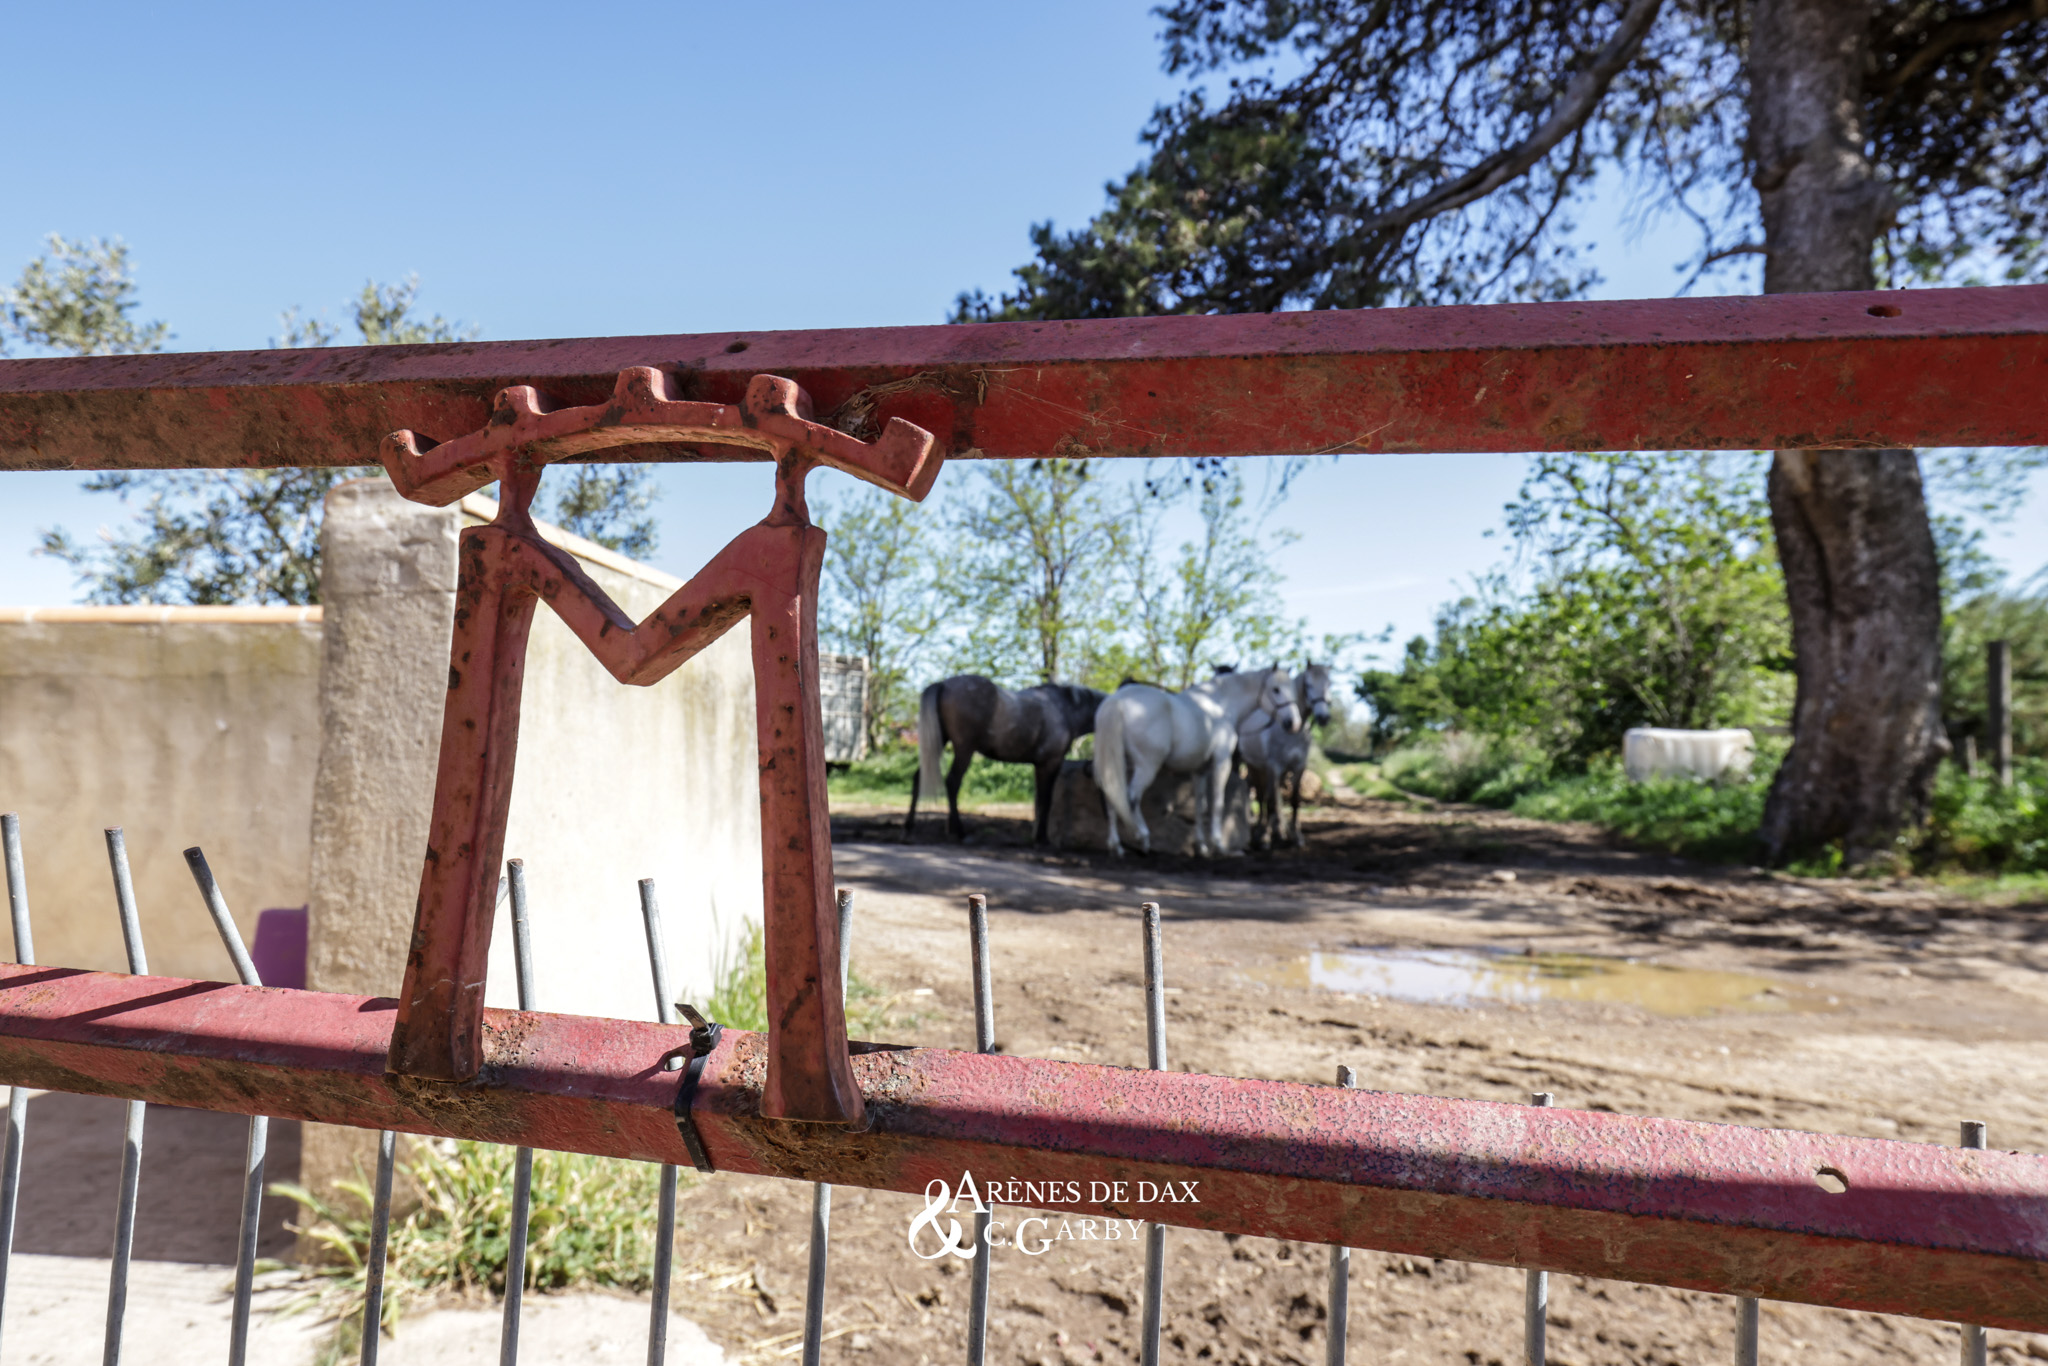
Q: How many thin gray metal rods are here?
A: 13